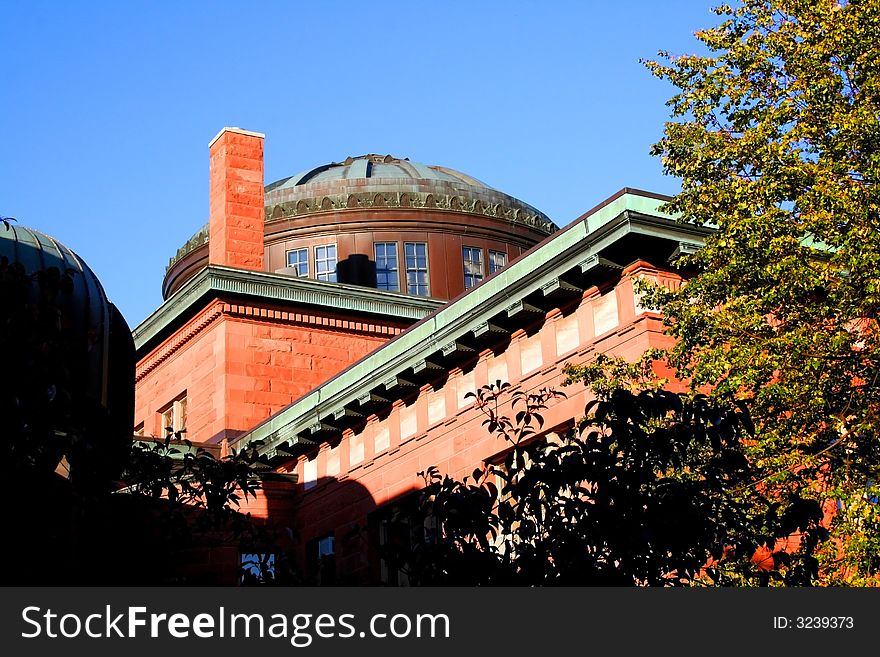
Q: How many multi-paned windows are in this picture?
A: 6